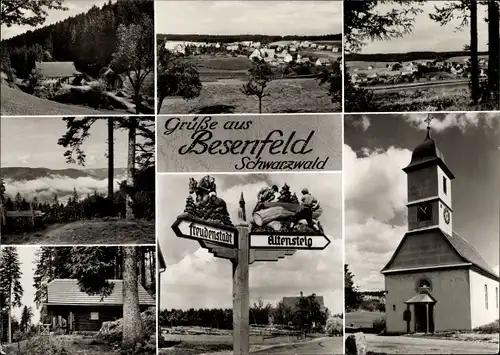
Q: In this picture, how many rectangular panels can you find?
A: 8